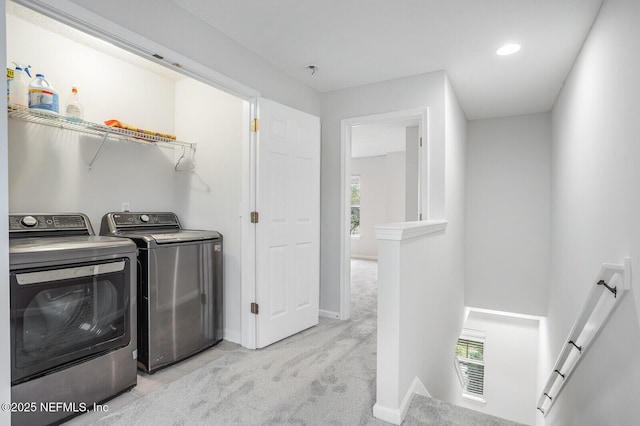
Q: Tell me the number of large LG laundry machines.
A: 2